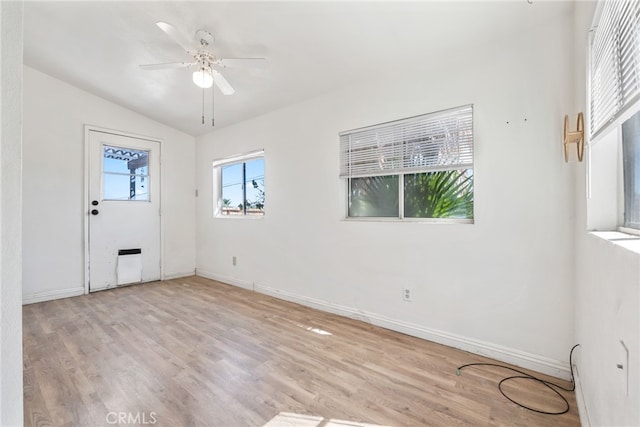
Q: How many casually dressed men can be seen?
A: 0